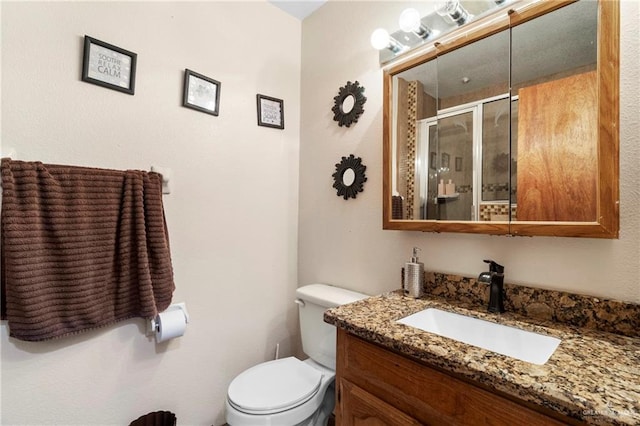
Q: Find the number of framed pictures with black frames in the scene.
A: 3